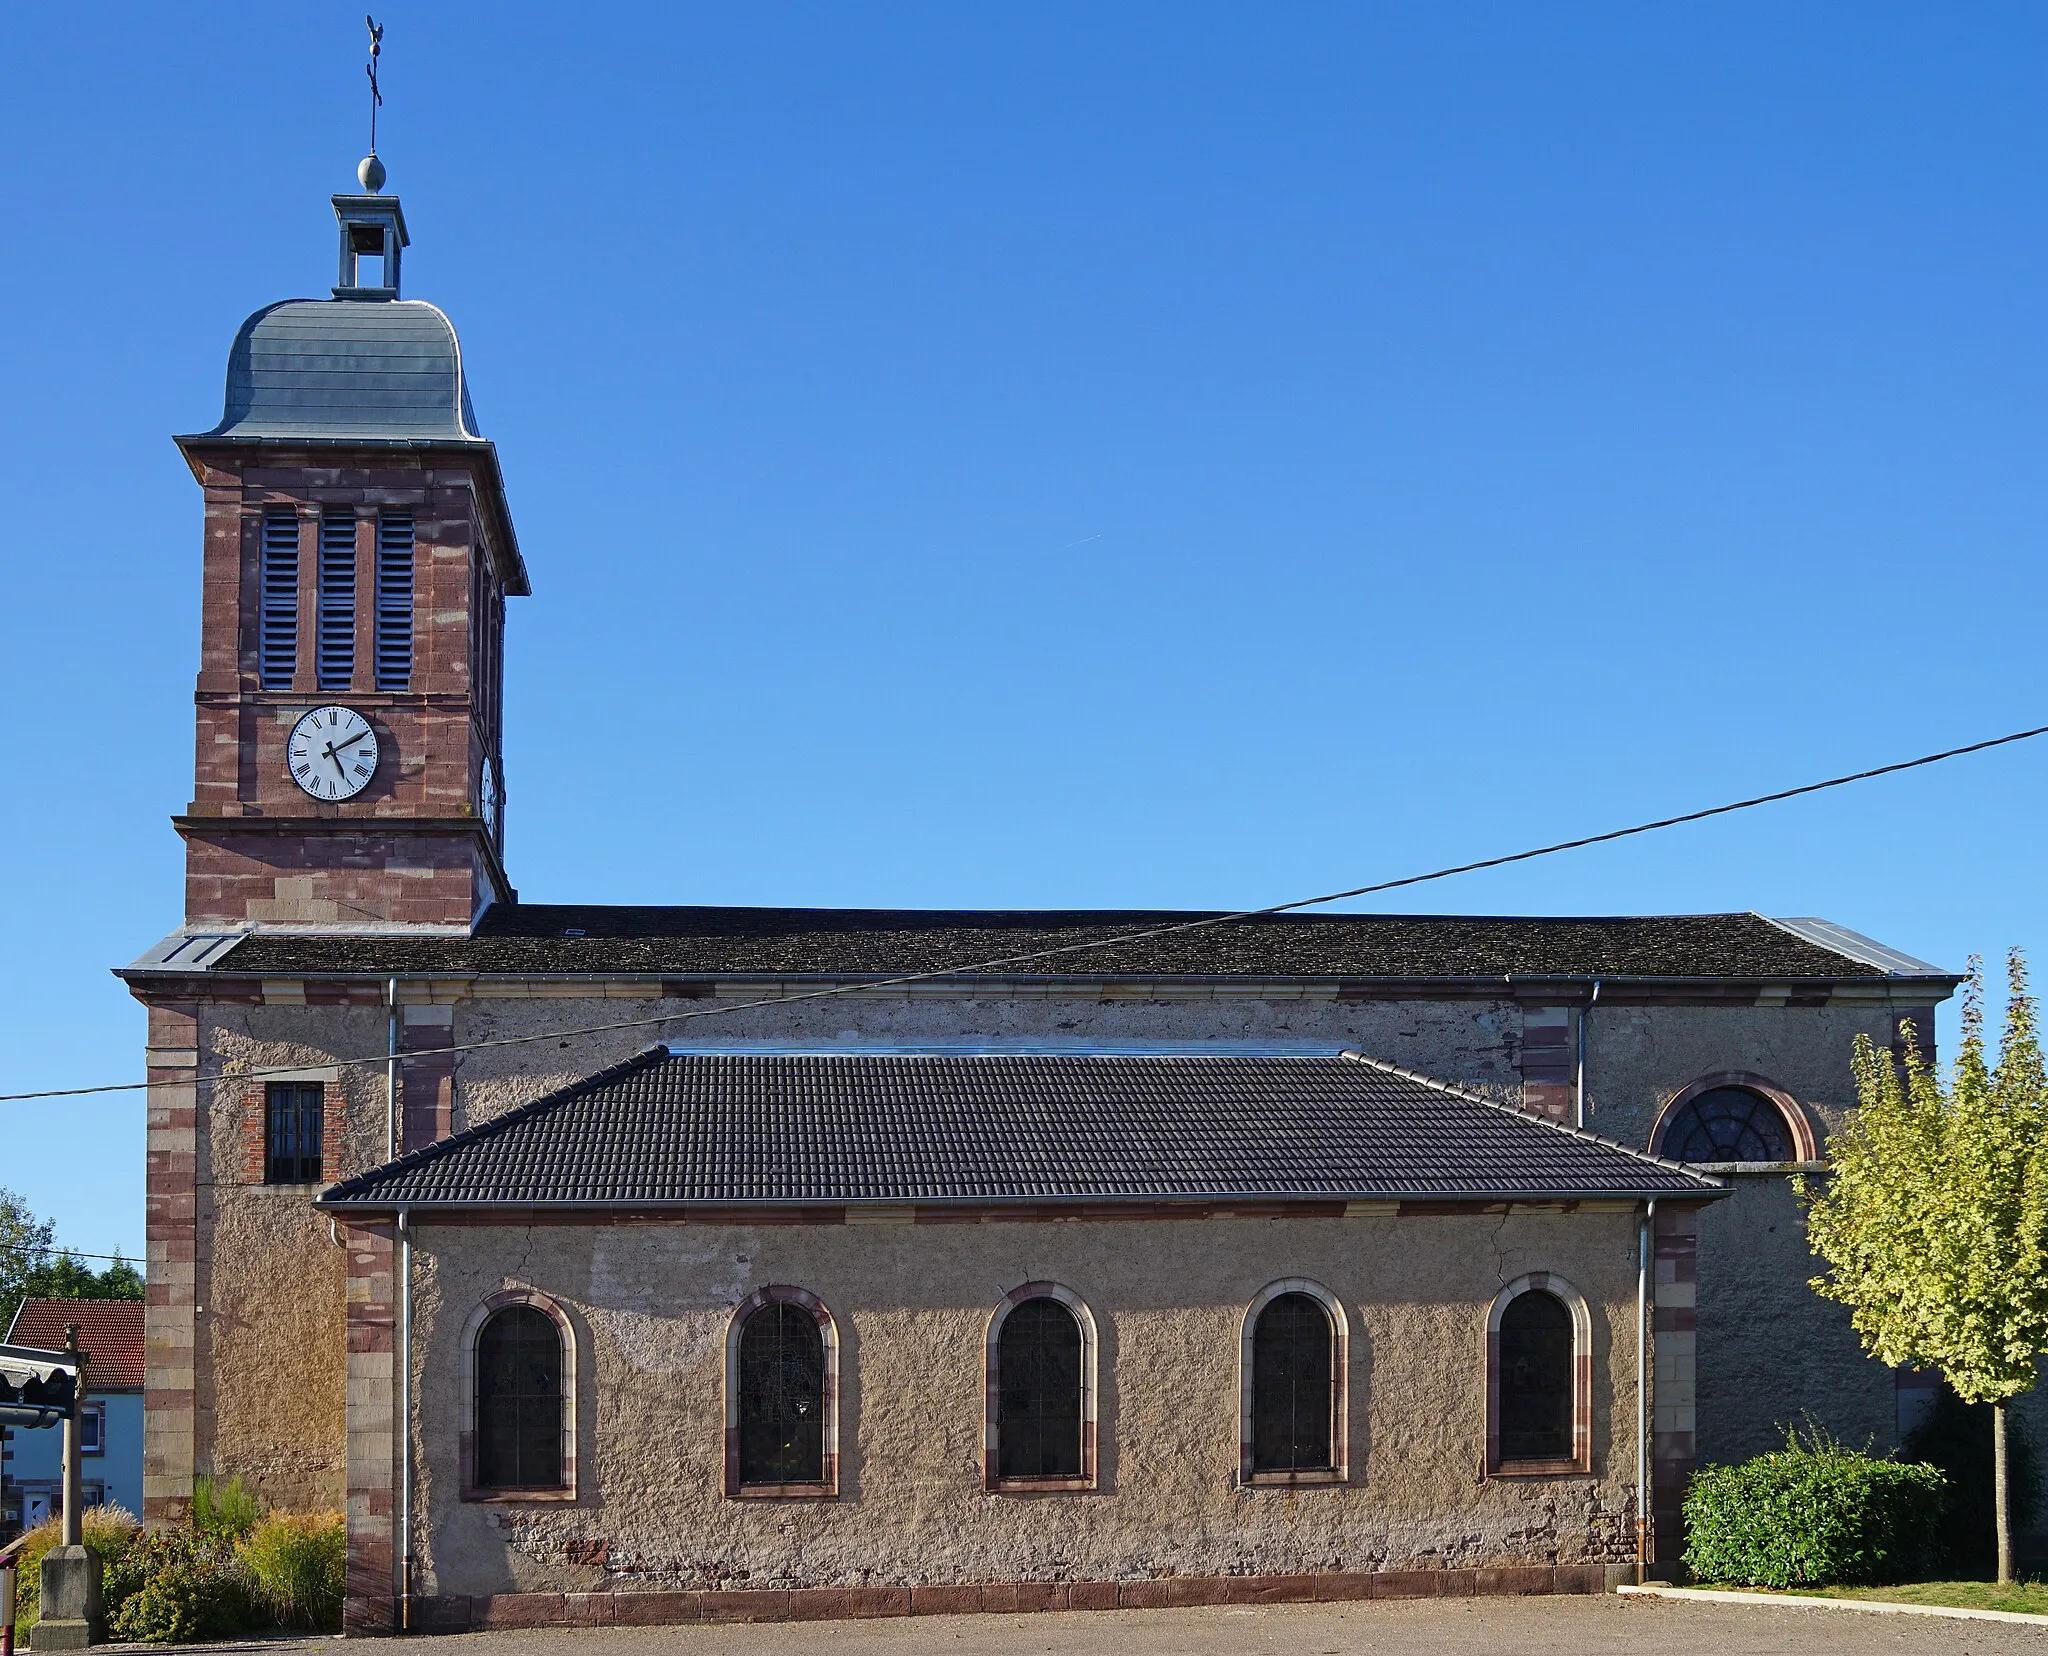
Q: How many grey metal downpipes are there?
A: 4